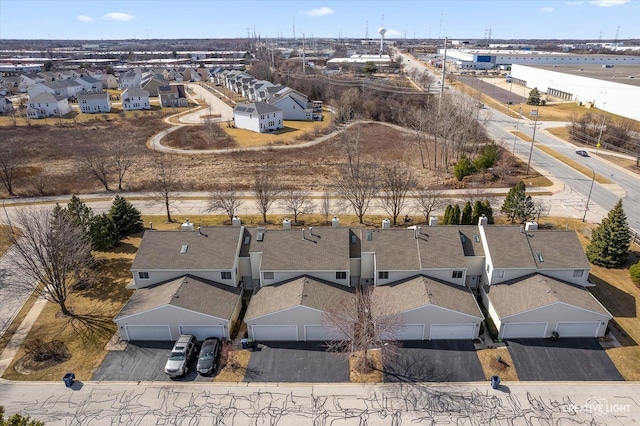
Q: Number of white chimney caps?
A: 8